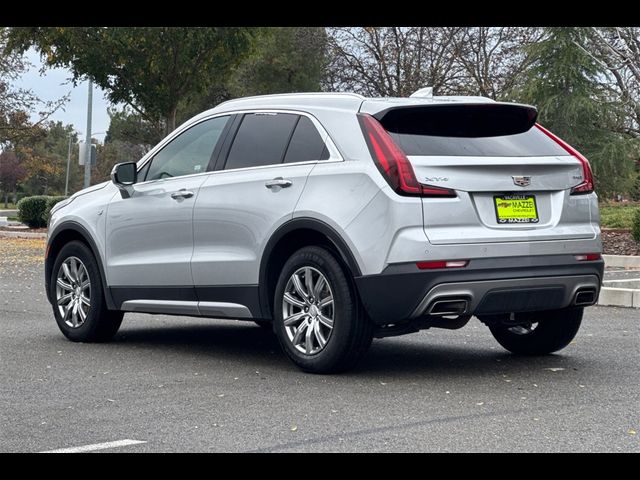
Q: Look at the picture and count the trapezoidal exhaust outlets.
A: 2